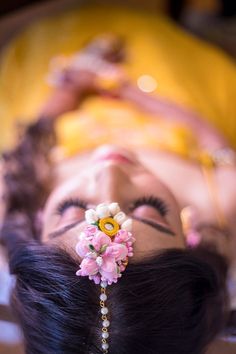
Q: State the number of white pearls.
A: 6